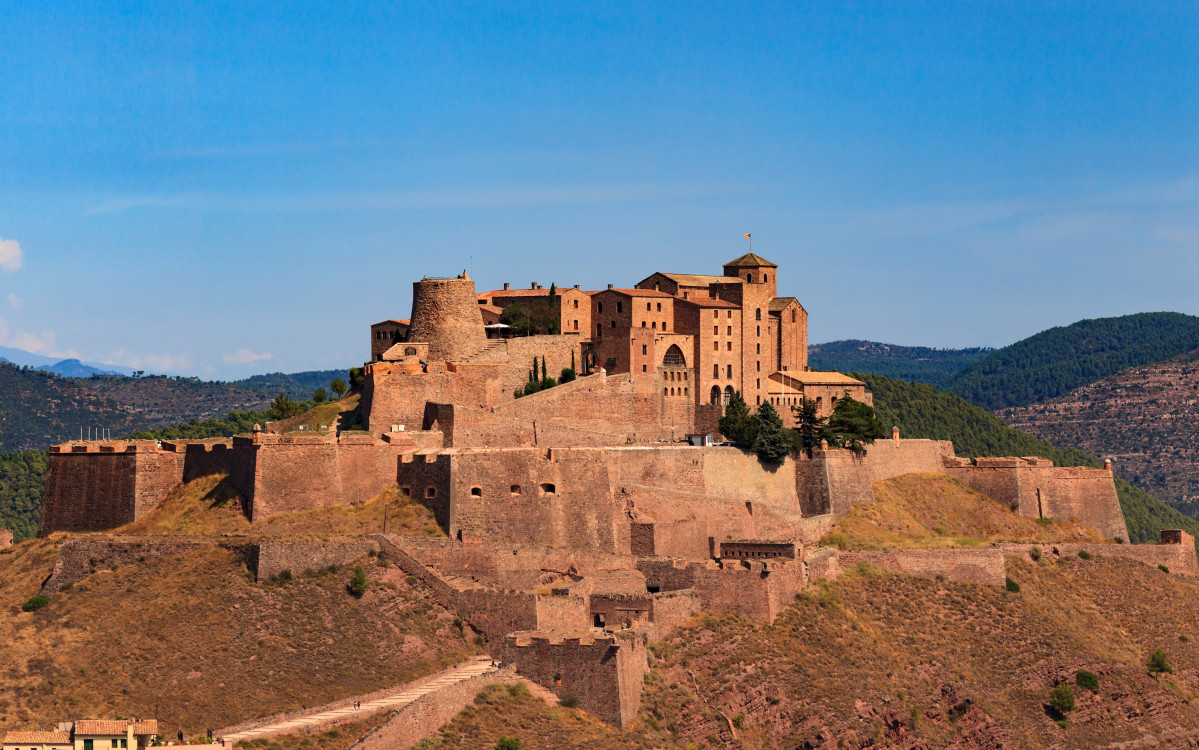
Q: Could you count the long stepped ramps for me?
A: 1